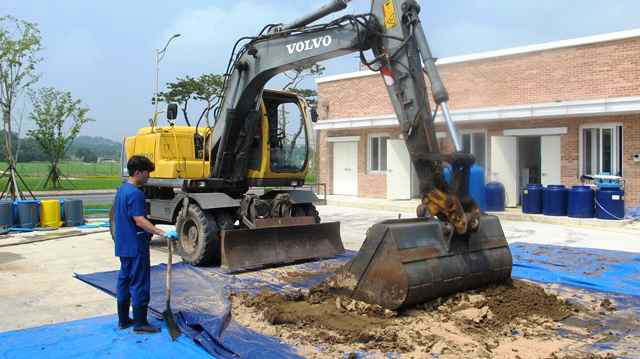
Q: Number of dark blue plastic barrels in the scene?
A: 5